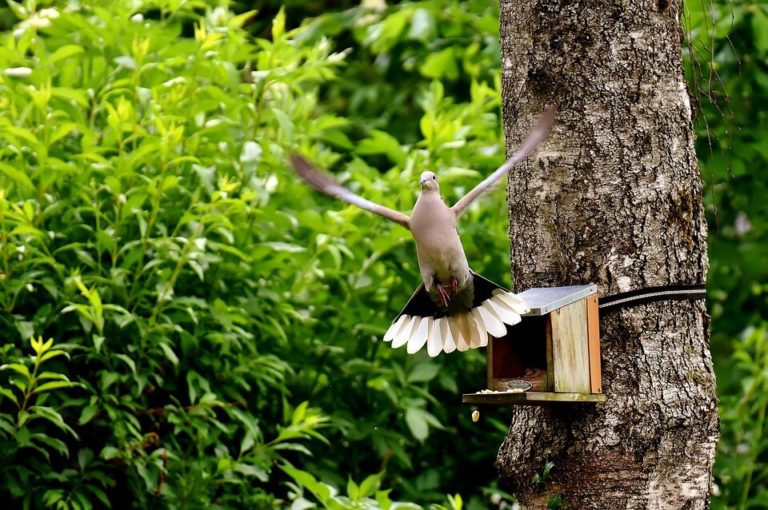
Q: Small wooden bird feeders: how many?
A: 1